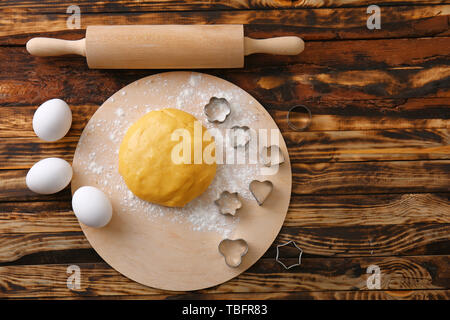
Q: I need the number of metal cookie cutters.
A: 8